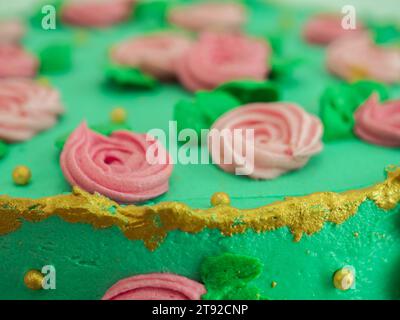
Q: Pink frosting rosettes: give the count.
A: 13